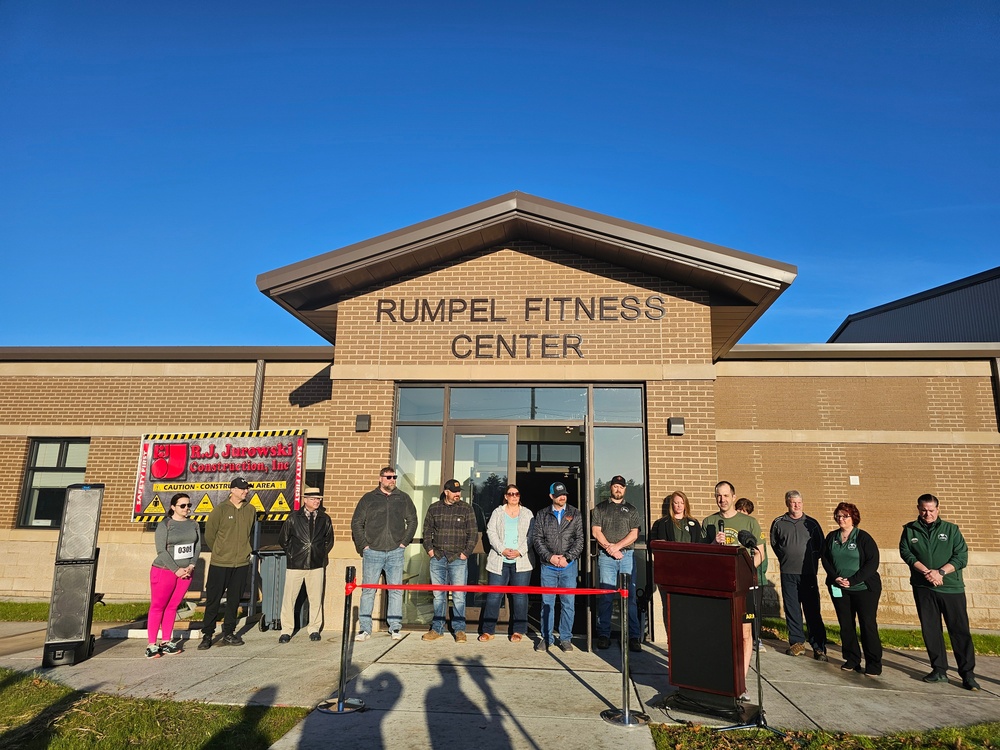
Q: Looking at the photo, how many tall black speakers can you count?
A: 1